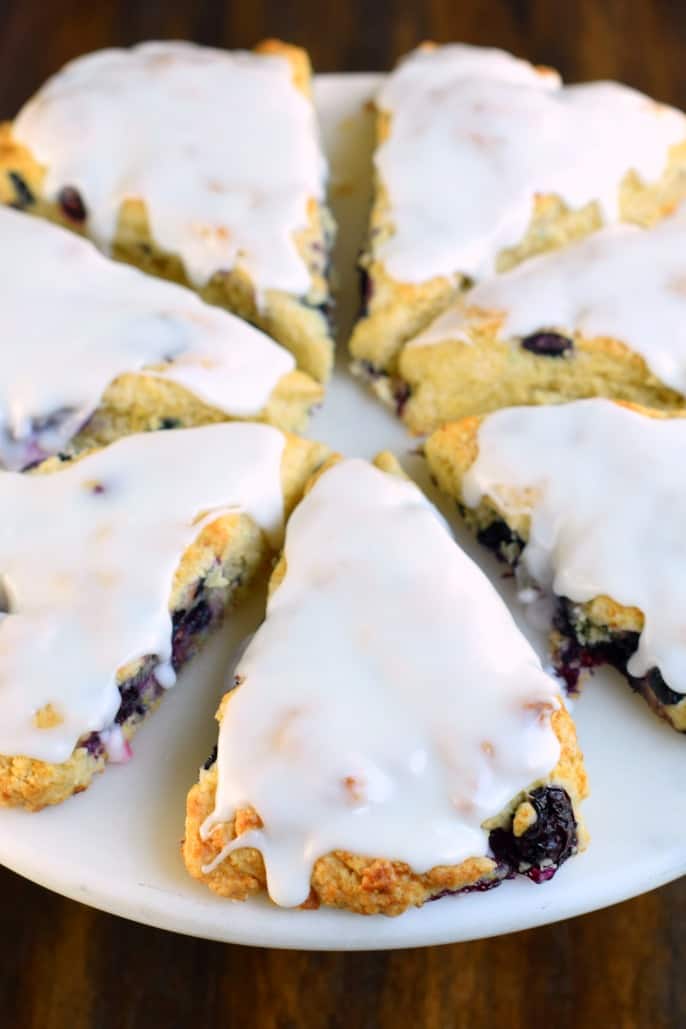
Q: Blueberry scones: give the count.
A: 7